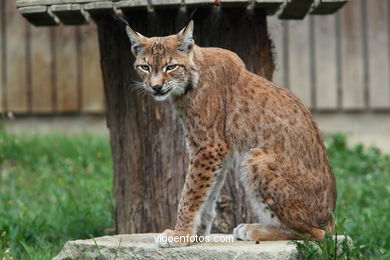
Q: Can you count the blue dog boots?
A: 0